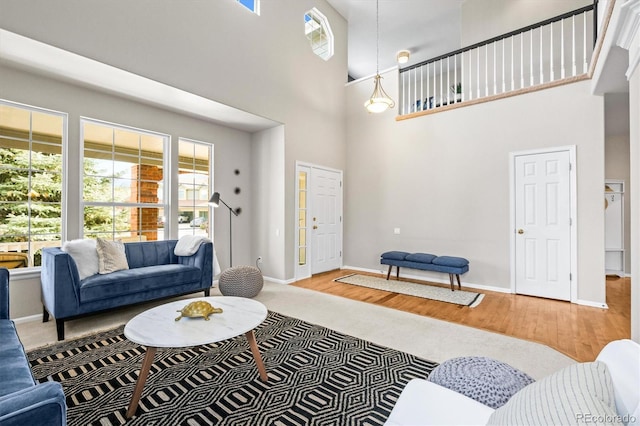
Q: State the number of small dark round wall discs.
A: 3